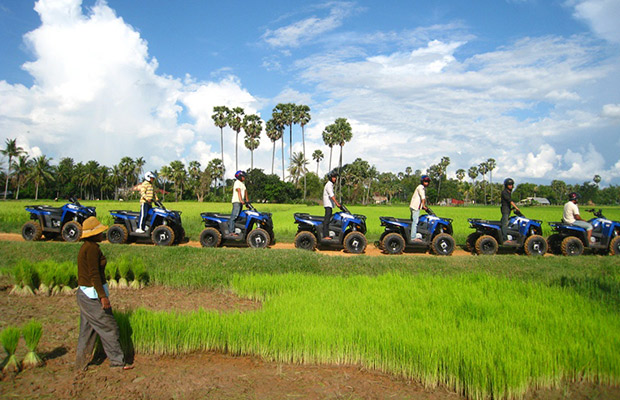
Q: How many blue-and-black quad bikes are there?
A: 7